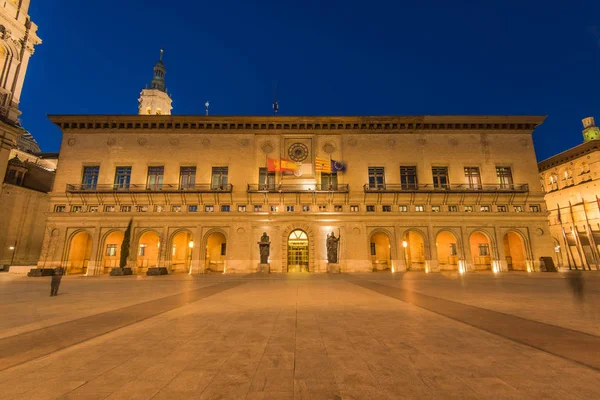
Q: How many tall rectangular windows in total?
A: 12